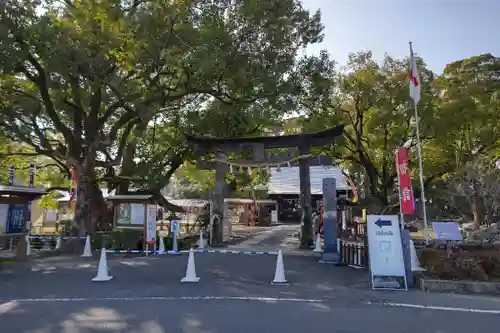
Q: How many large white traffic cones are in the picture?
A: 3